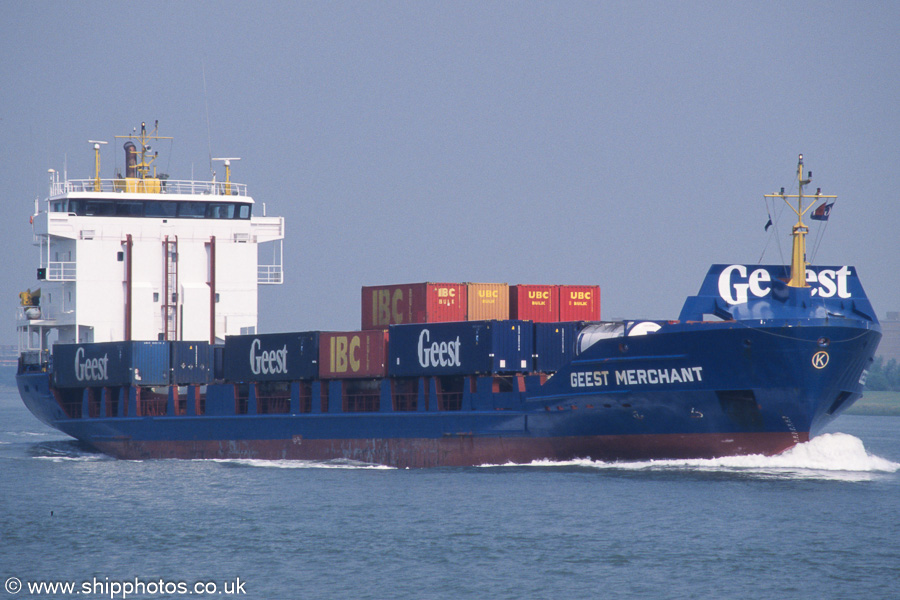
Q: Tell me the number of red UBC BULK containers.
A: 2